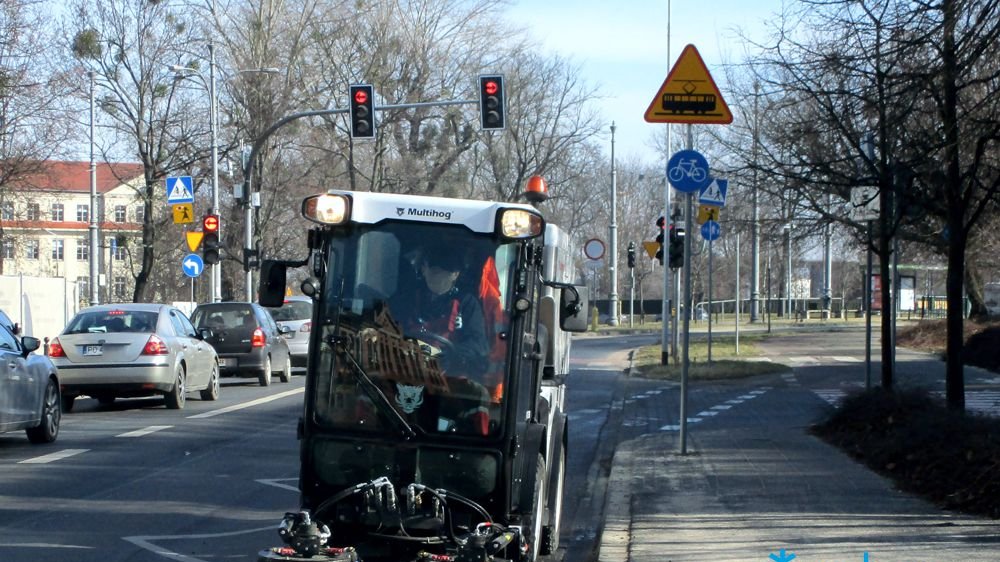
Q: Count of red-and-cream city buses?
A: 0